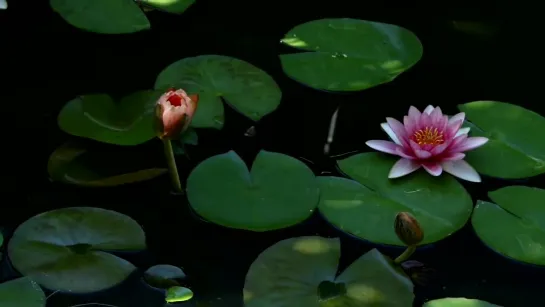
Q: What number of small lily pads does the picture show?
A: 2